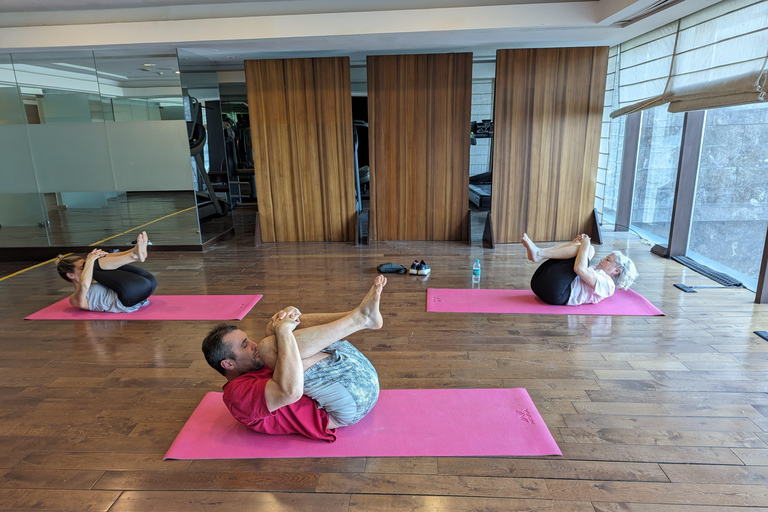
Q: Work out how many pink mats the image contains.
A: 3